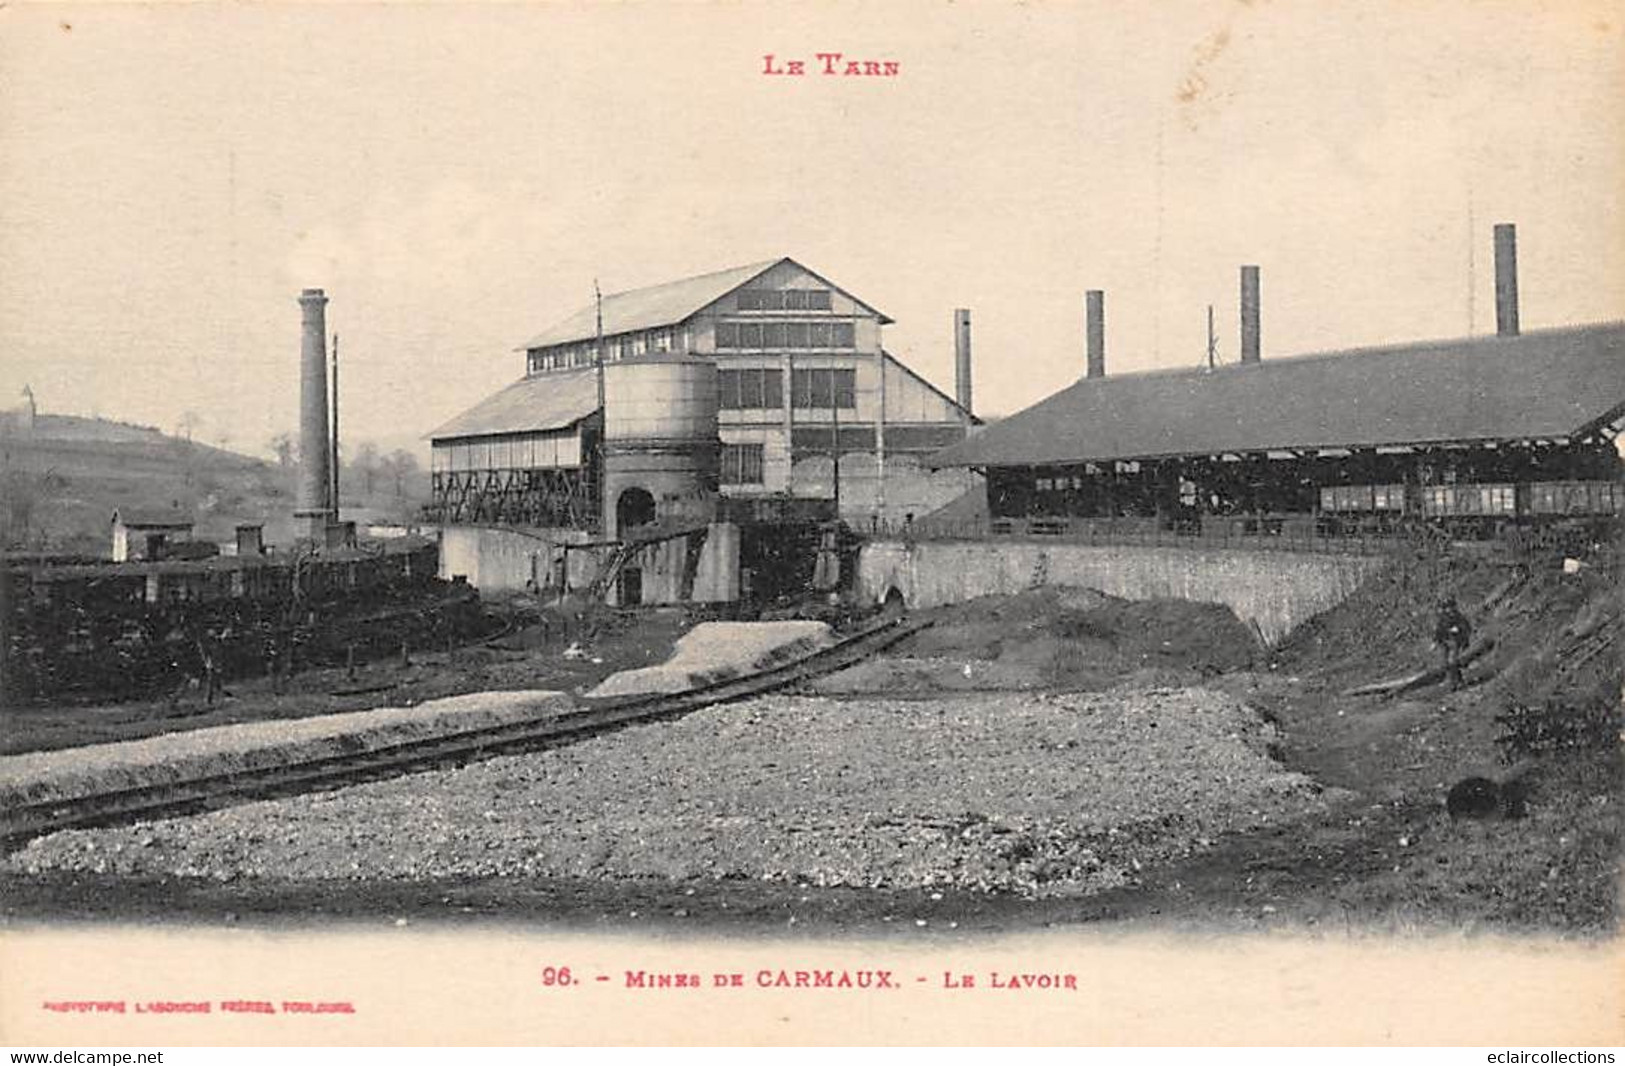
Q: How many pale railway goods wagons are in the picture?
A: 3